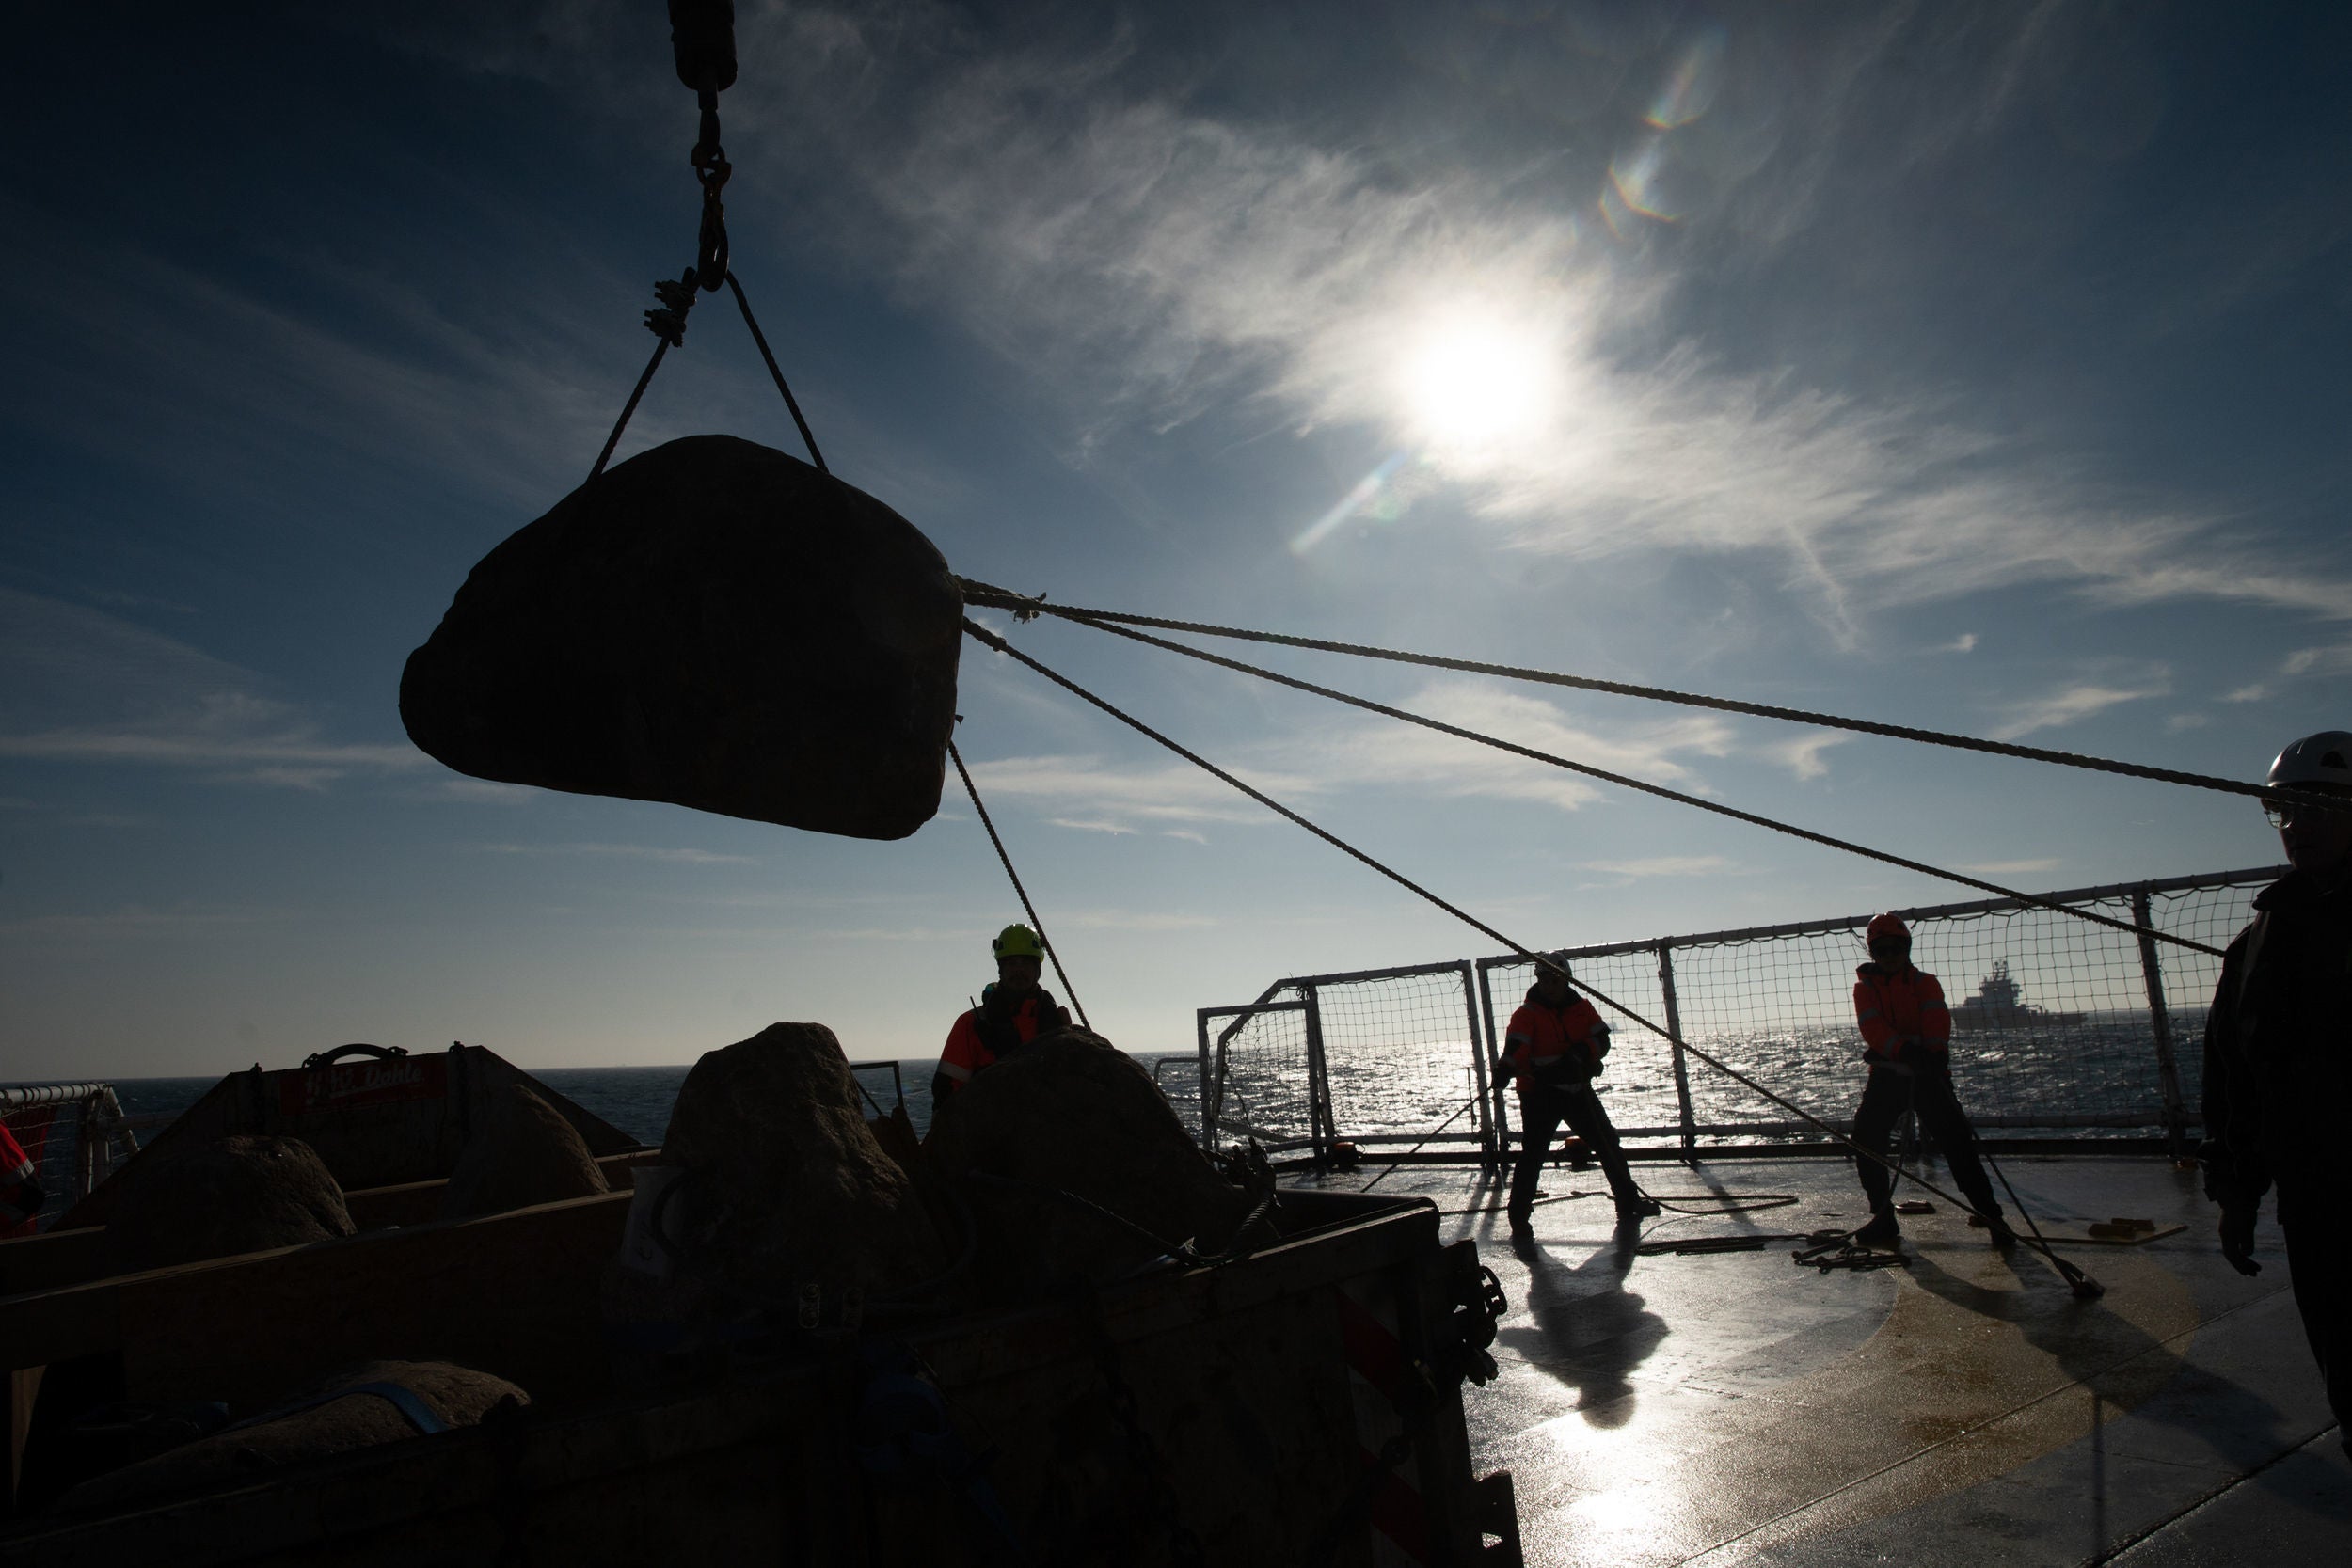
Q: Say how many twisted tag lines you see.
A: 4